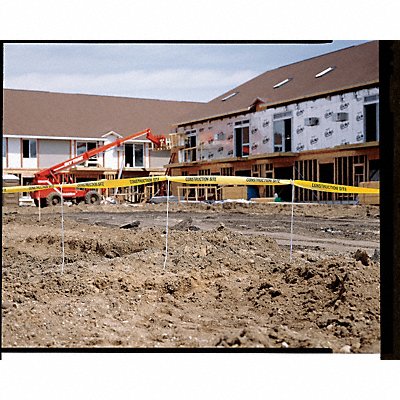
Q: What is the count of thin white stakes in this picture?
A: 4